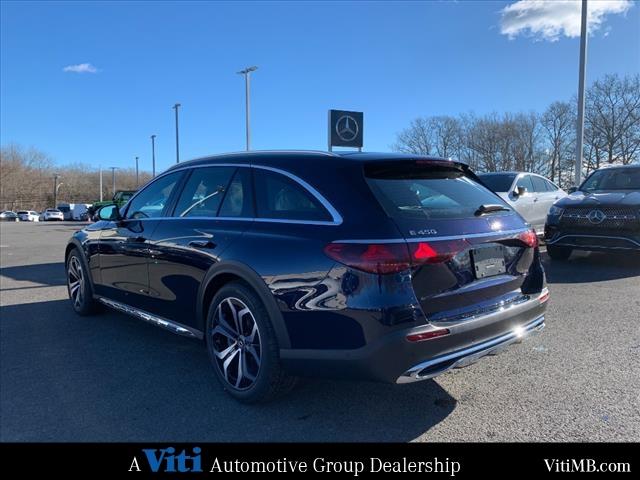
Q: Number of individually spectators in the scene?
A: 0